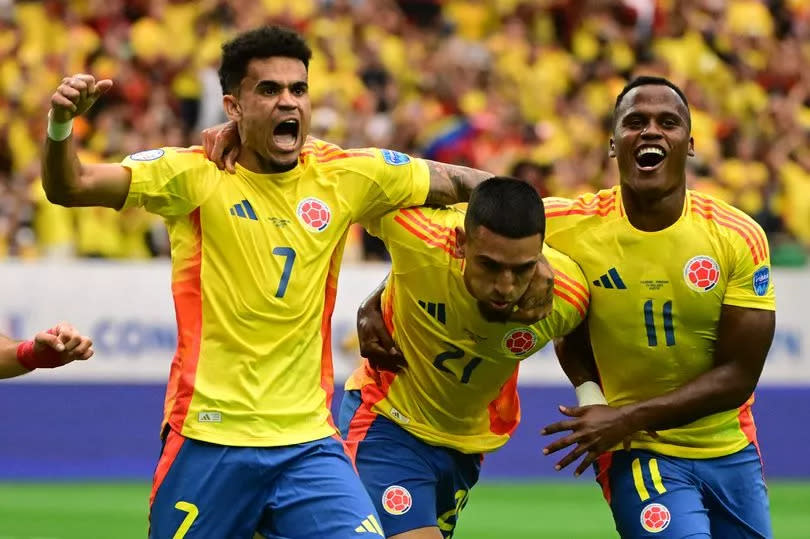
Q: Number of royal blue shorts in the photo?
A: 3